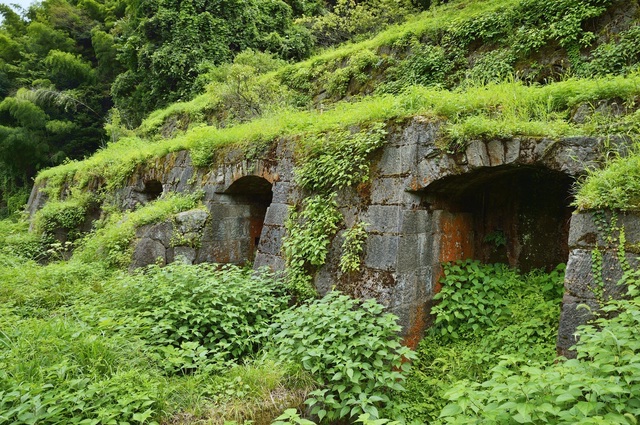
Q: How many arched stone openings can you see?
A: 3